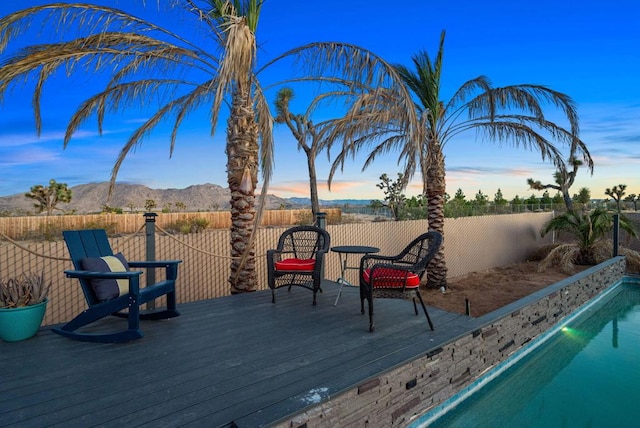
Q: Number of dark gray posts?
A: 3